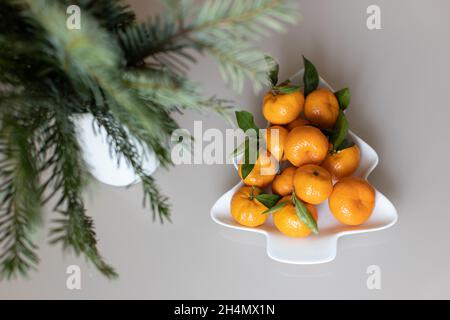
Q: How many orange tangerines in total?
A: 12